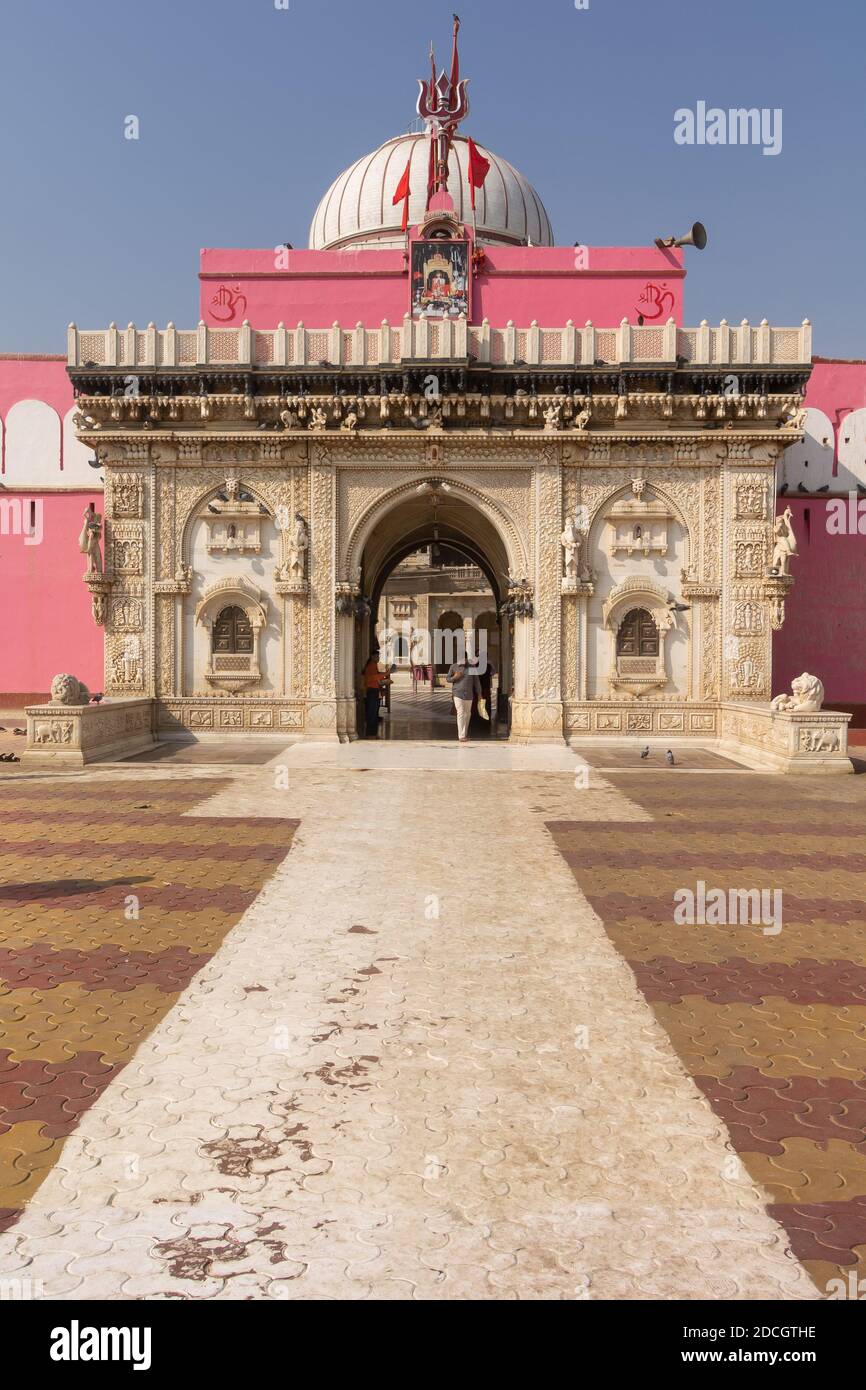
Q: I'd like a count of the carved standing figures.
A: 4